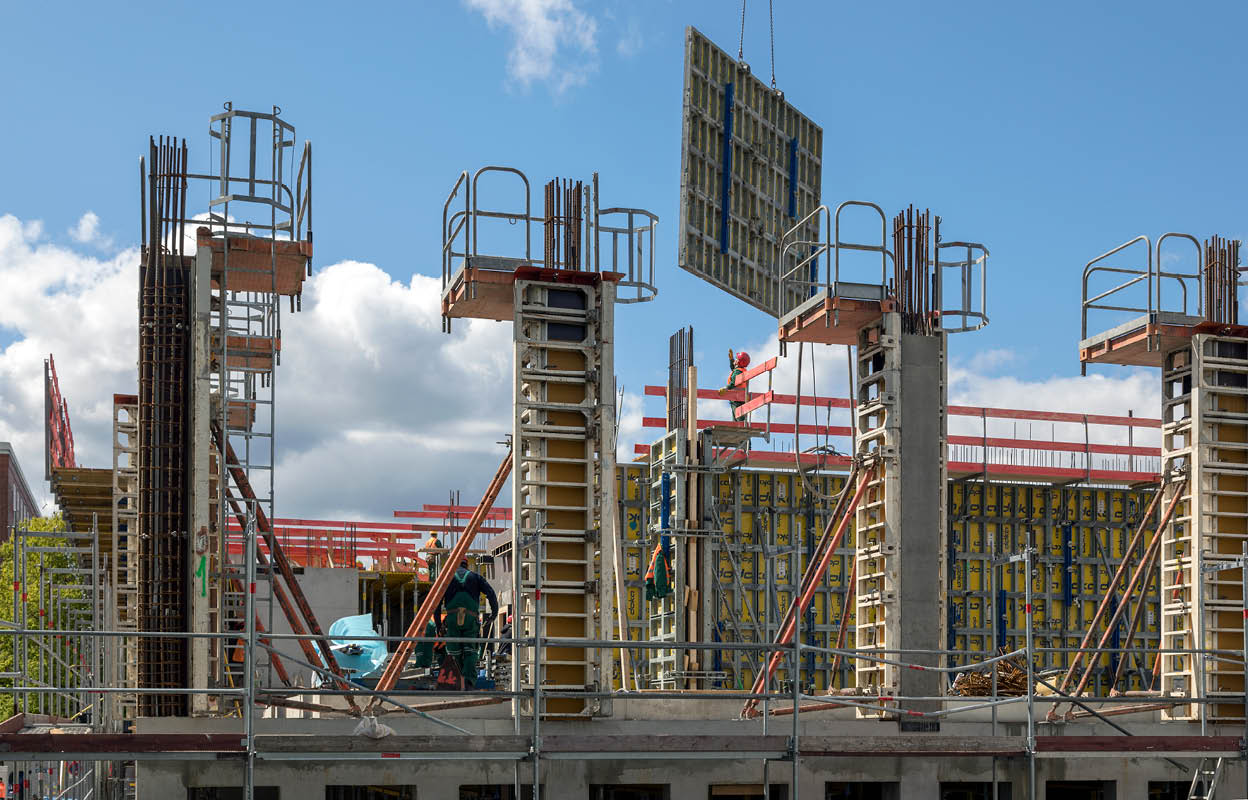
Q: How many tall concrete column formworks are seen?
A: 4